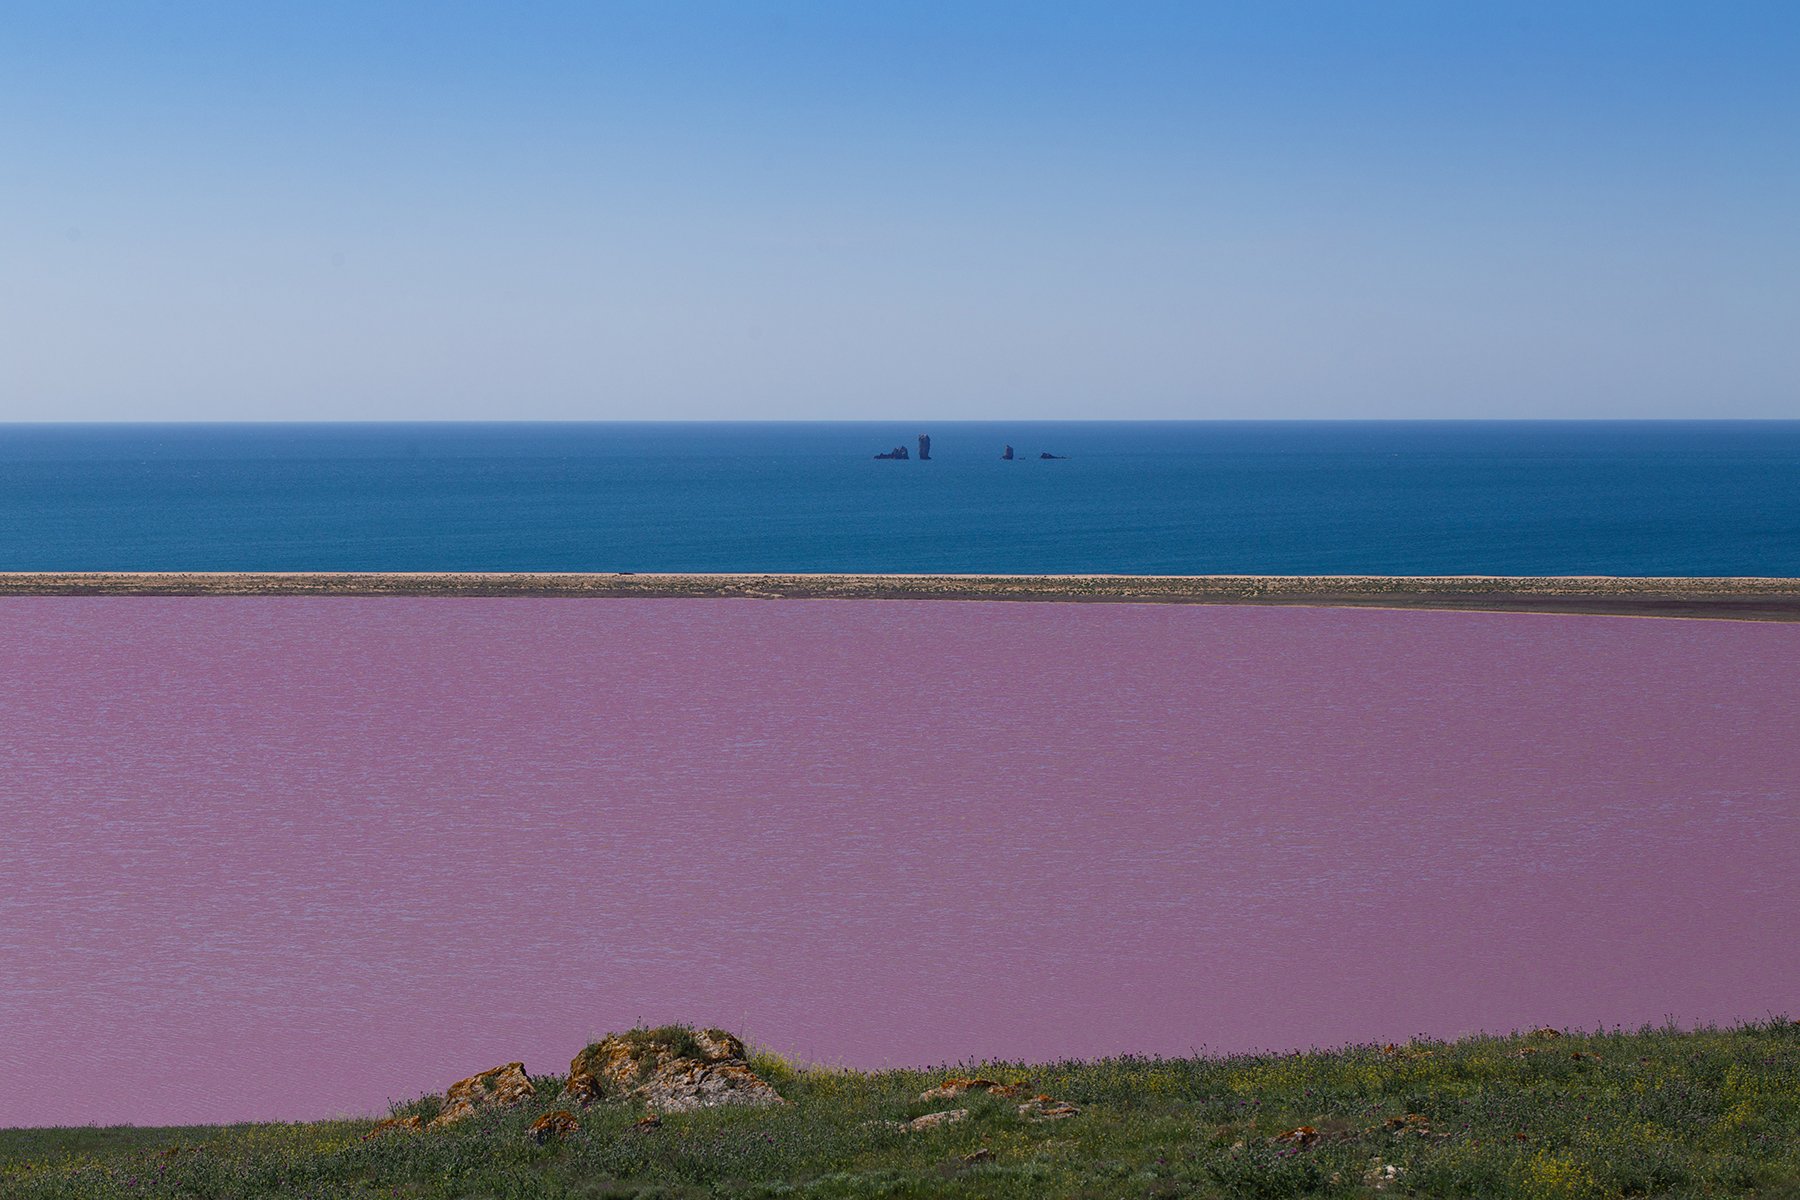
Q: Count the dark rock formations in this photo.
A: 4